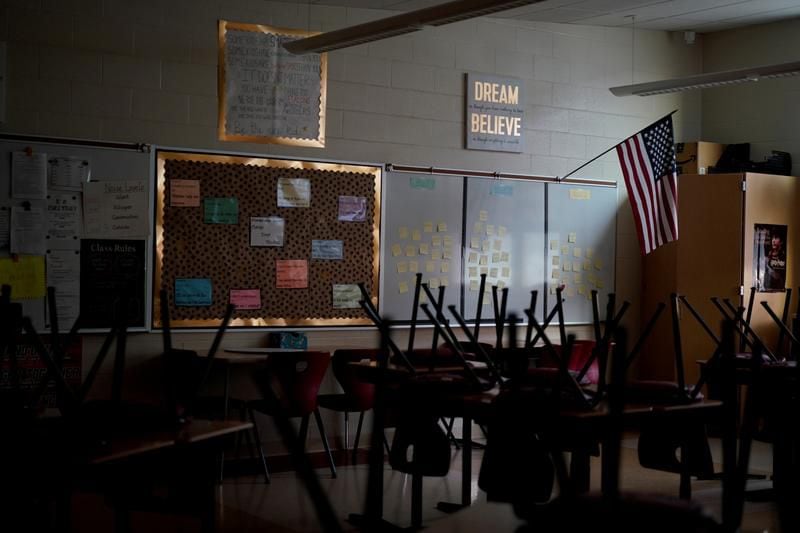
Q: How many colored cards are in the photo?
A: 10